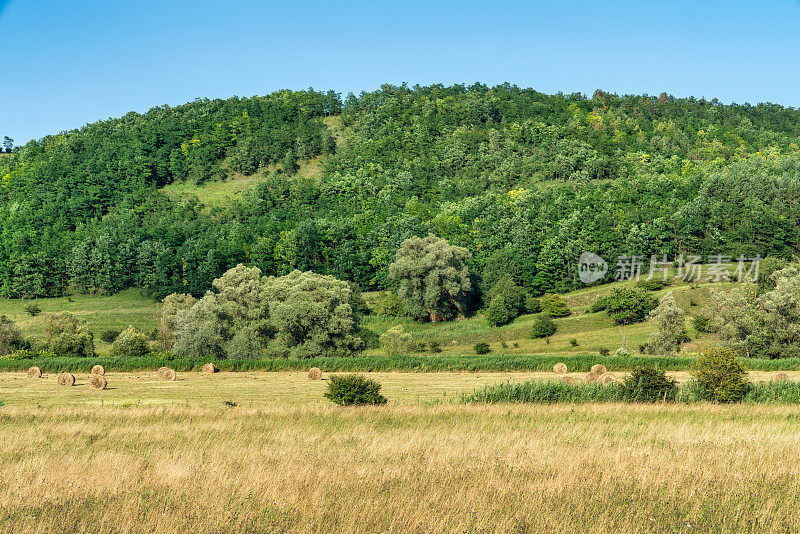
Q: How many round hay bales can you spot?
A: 13